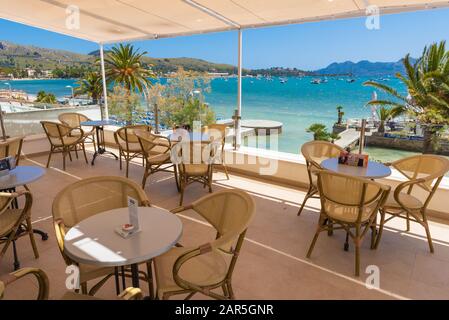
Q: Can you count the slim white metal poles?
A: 2